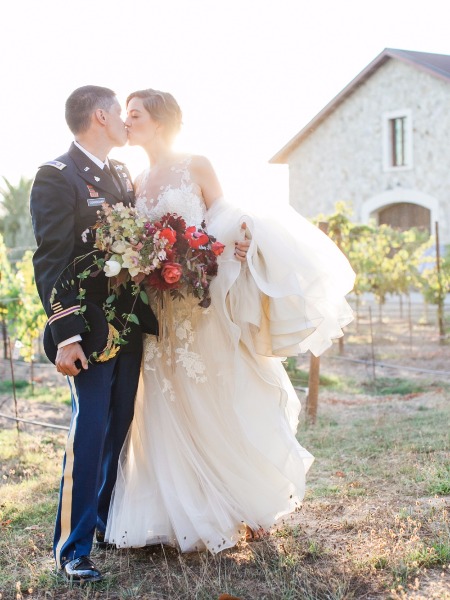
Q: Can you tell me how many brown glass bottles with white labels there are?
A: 0